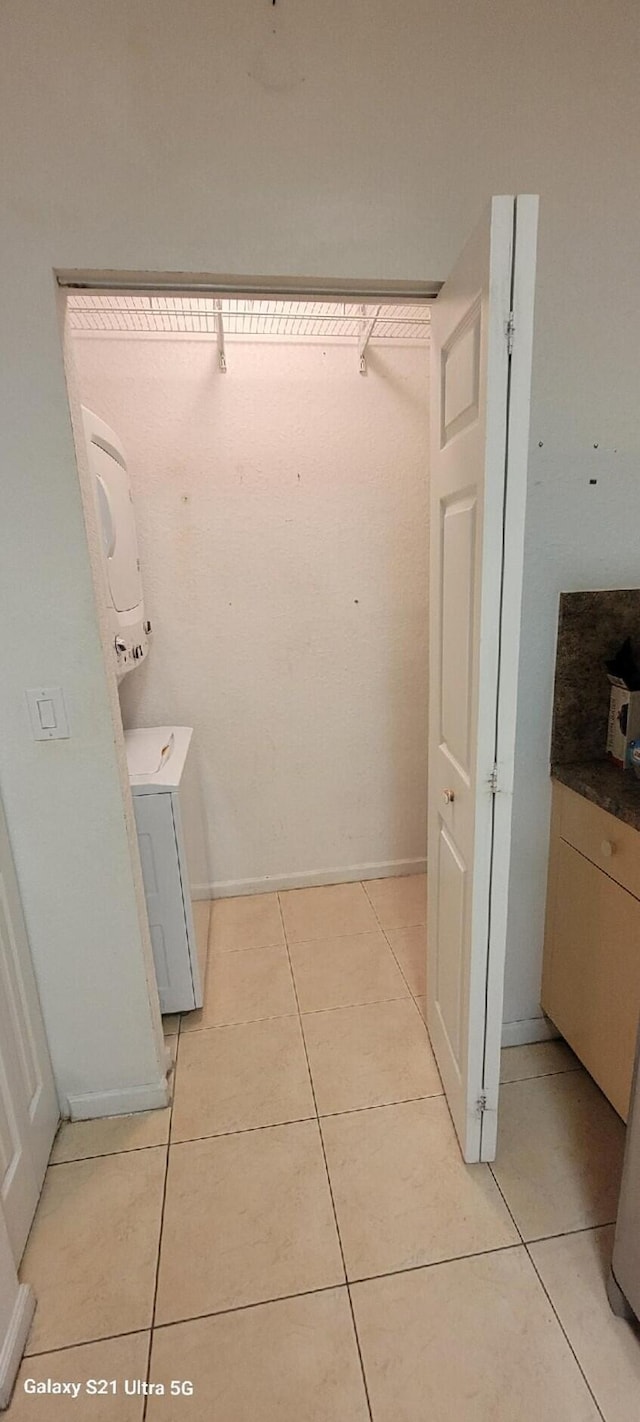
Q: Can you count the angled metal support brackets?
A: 2